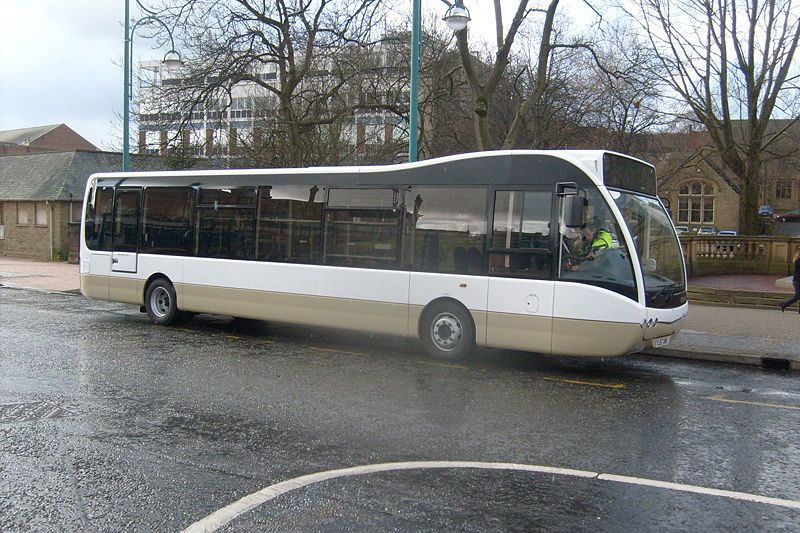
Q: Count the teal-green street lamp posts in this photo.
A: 2